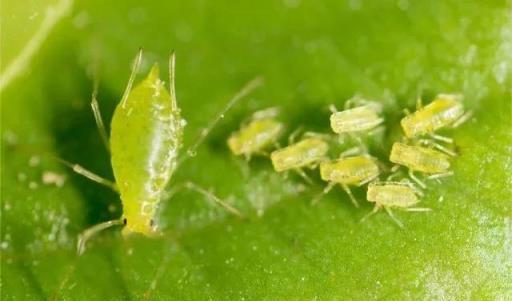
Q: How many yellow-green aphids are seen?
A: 8